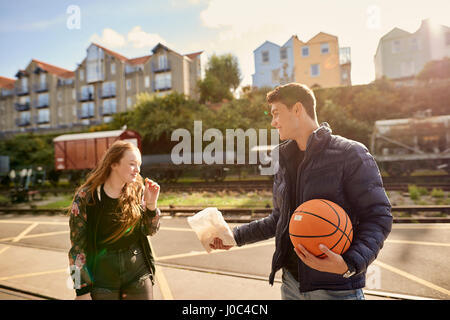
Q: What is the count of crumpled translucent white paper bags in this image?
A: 1